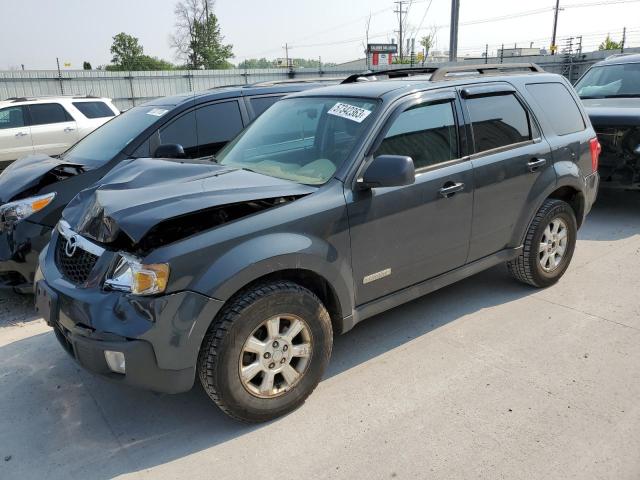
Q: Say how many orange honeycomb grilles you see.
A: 0